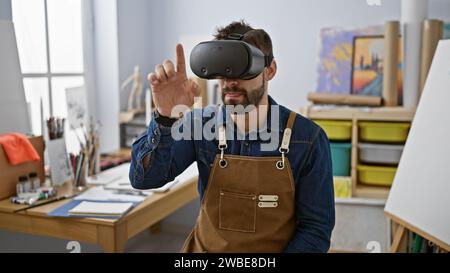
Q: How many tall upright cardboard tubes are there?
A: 2